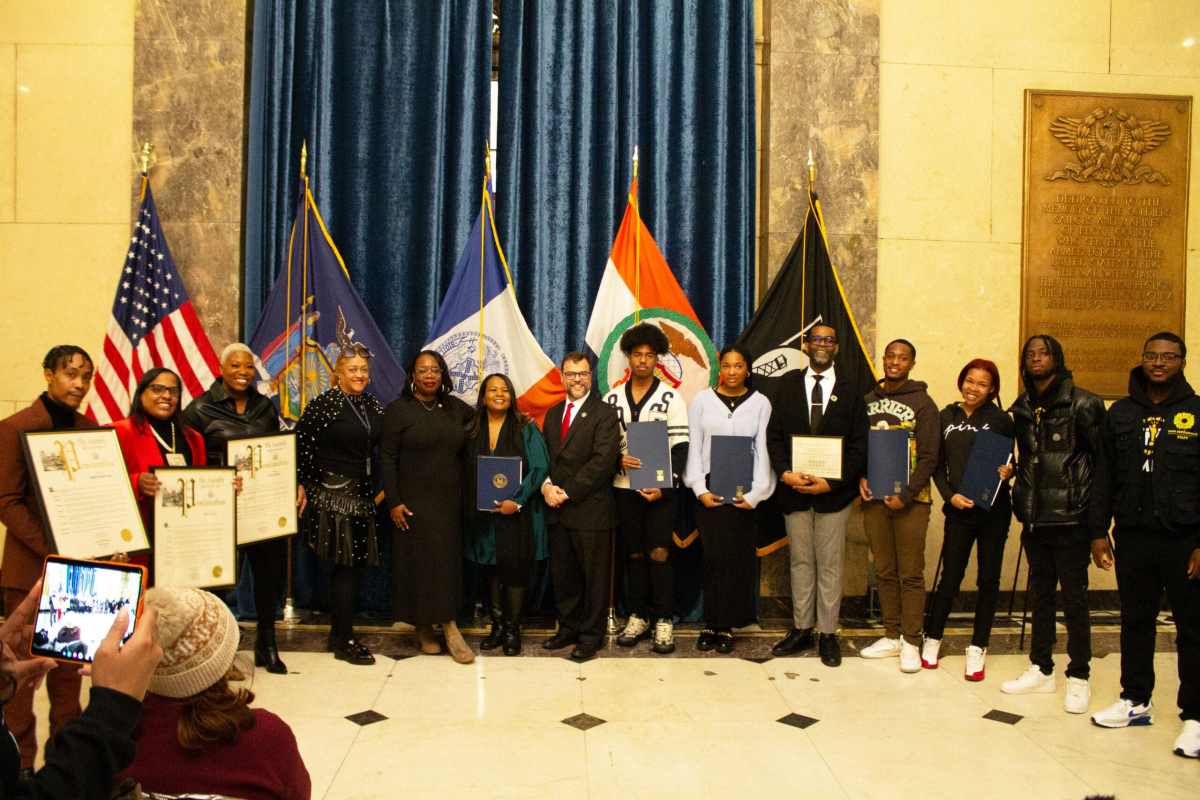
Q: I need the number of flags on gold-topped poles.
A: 5